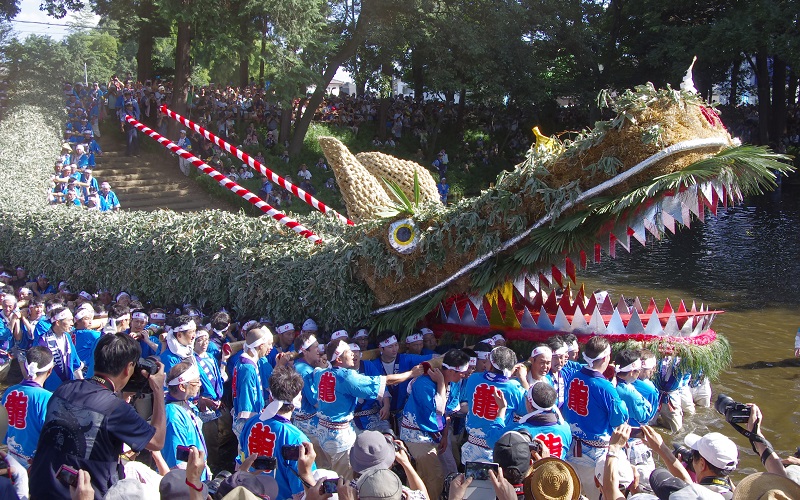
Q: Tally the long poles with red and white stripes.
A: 2